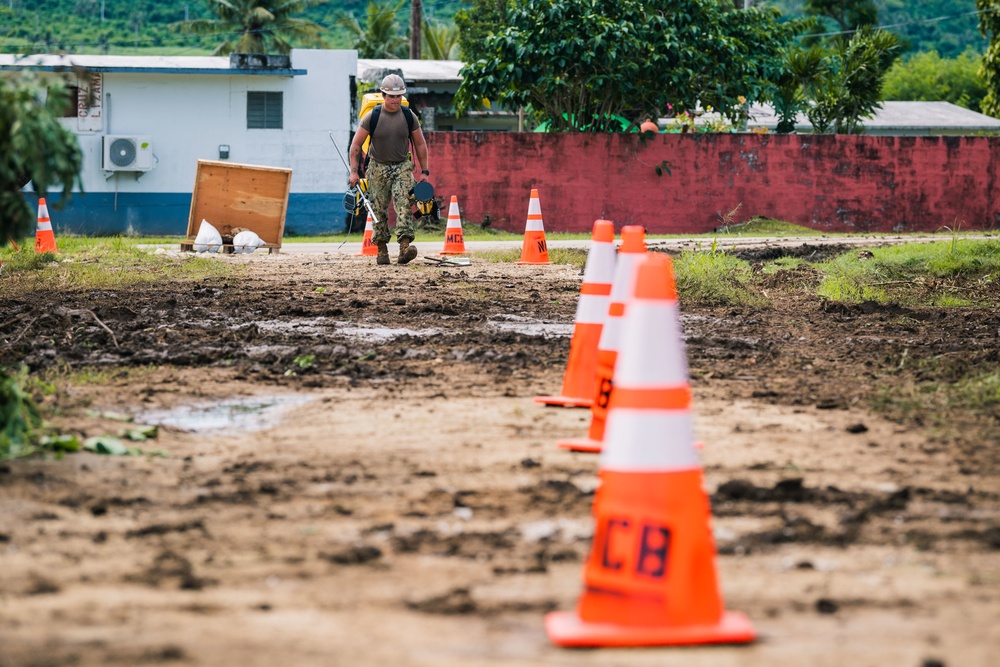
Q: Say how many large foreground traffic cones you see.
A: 3